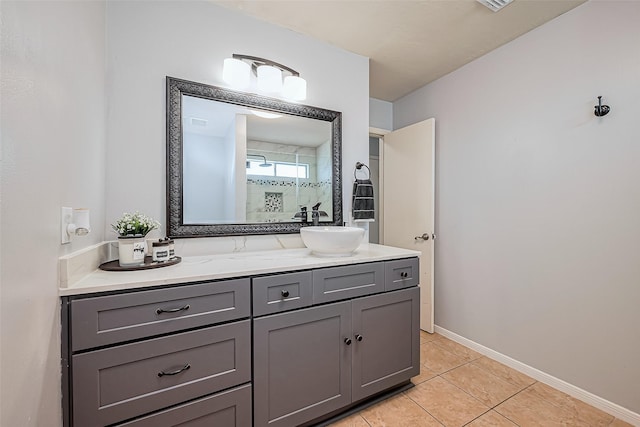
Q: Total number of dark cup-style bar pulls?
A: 2